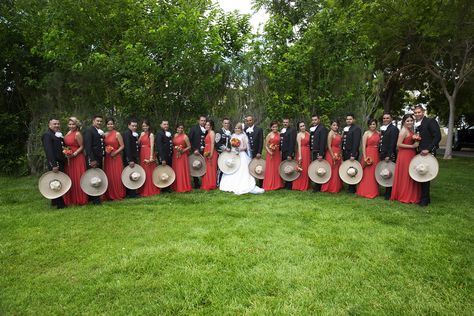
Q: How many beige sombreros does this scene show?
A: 12